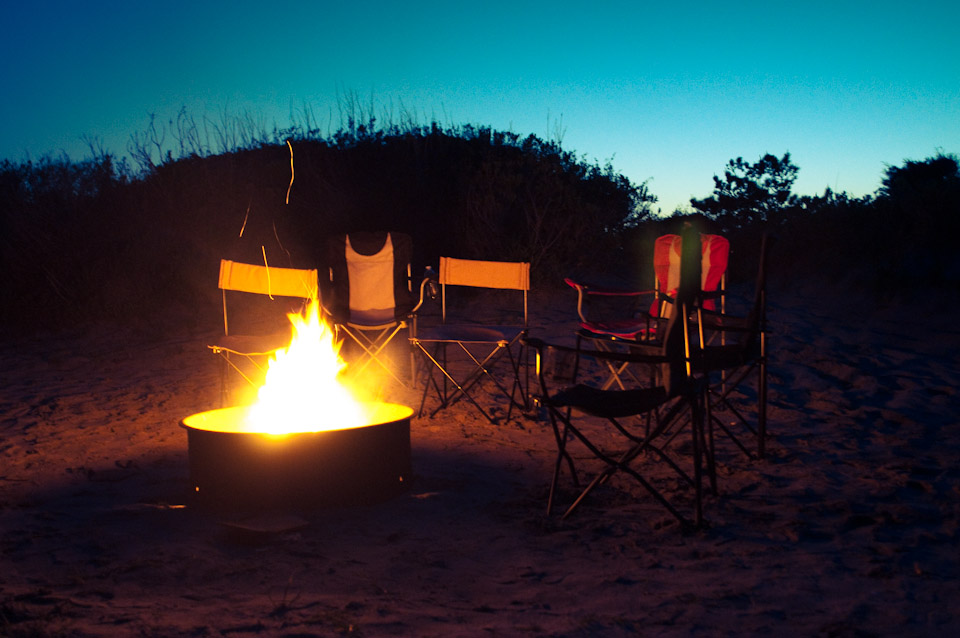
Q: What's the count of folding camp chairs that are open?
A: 6